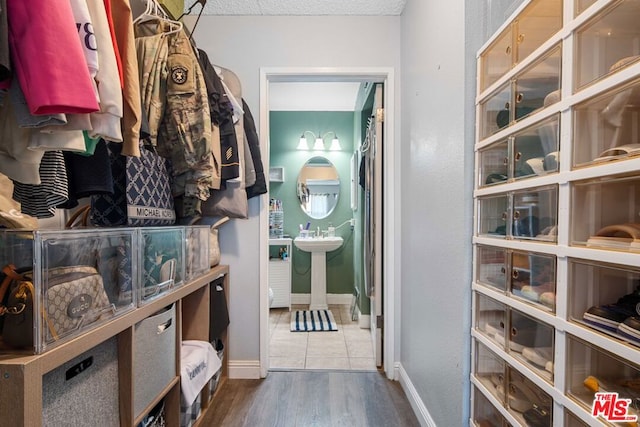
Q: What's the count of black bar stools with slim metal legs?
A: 0